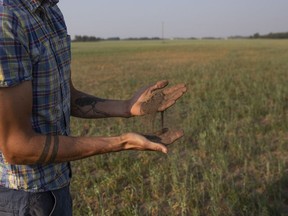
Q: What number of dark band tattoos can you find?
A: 2